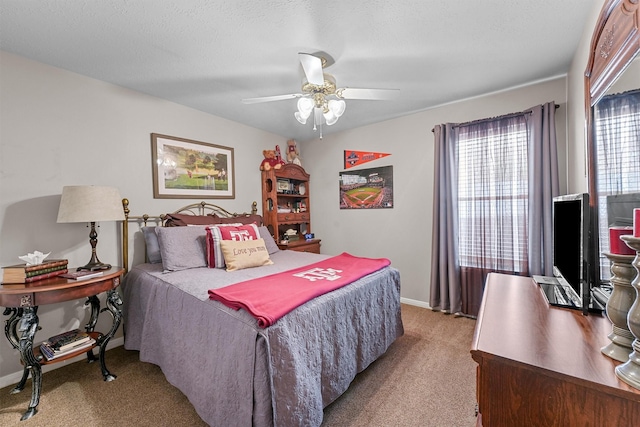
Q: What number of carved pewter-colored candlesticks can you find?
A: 2